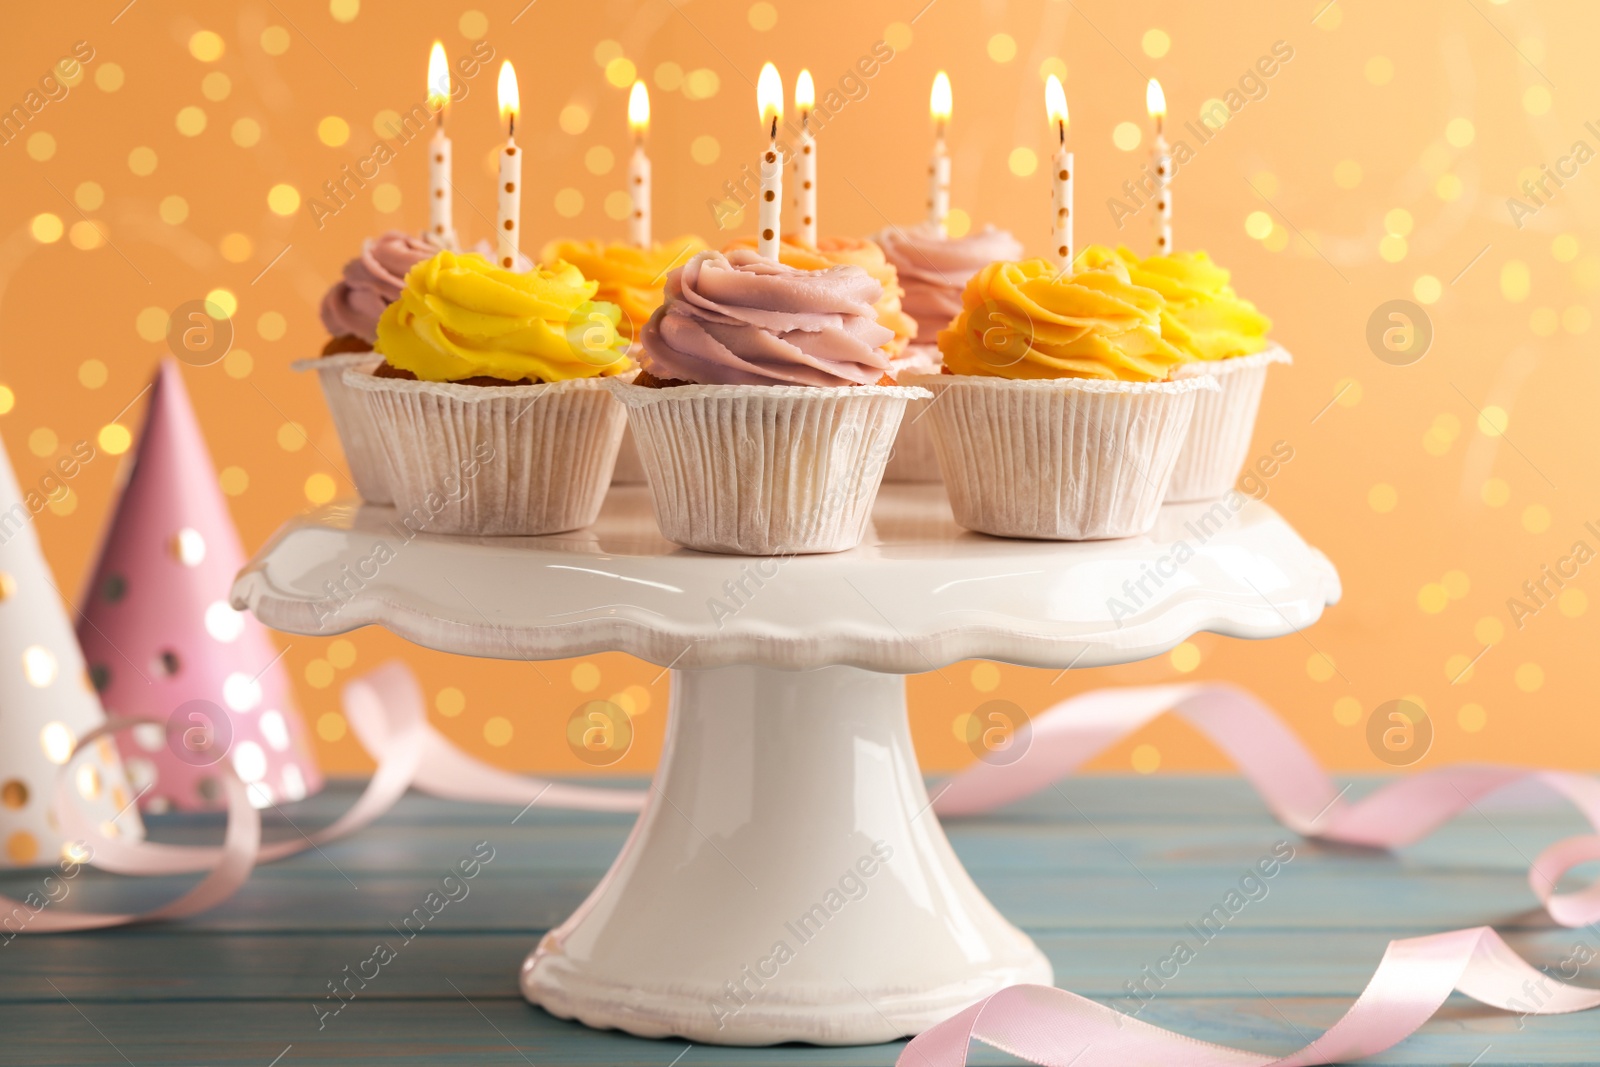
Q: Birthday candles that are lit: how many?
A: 8